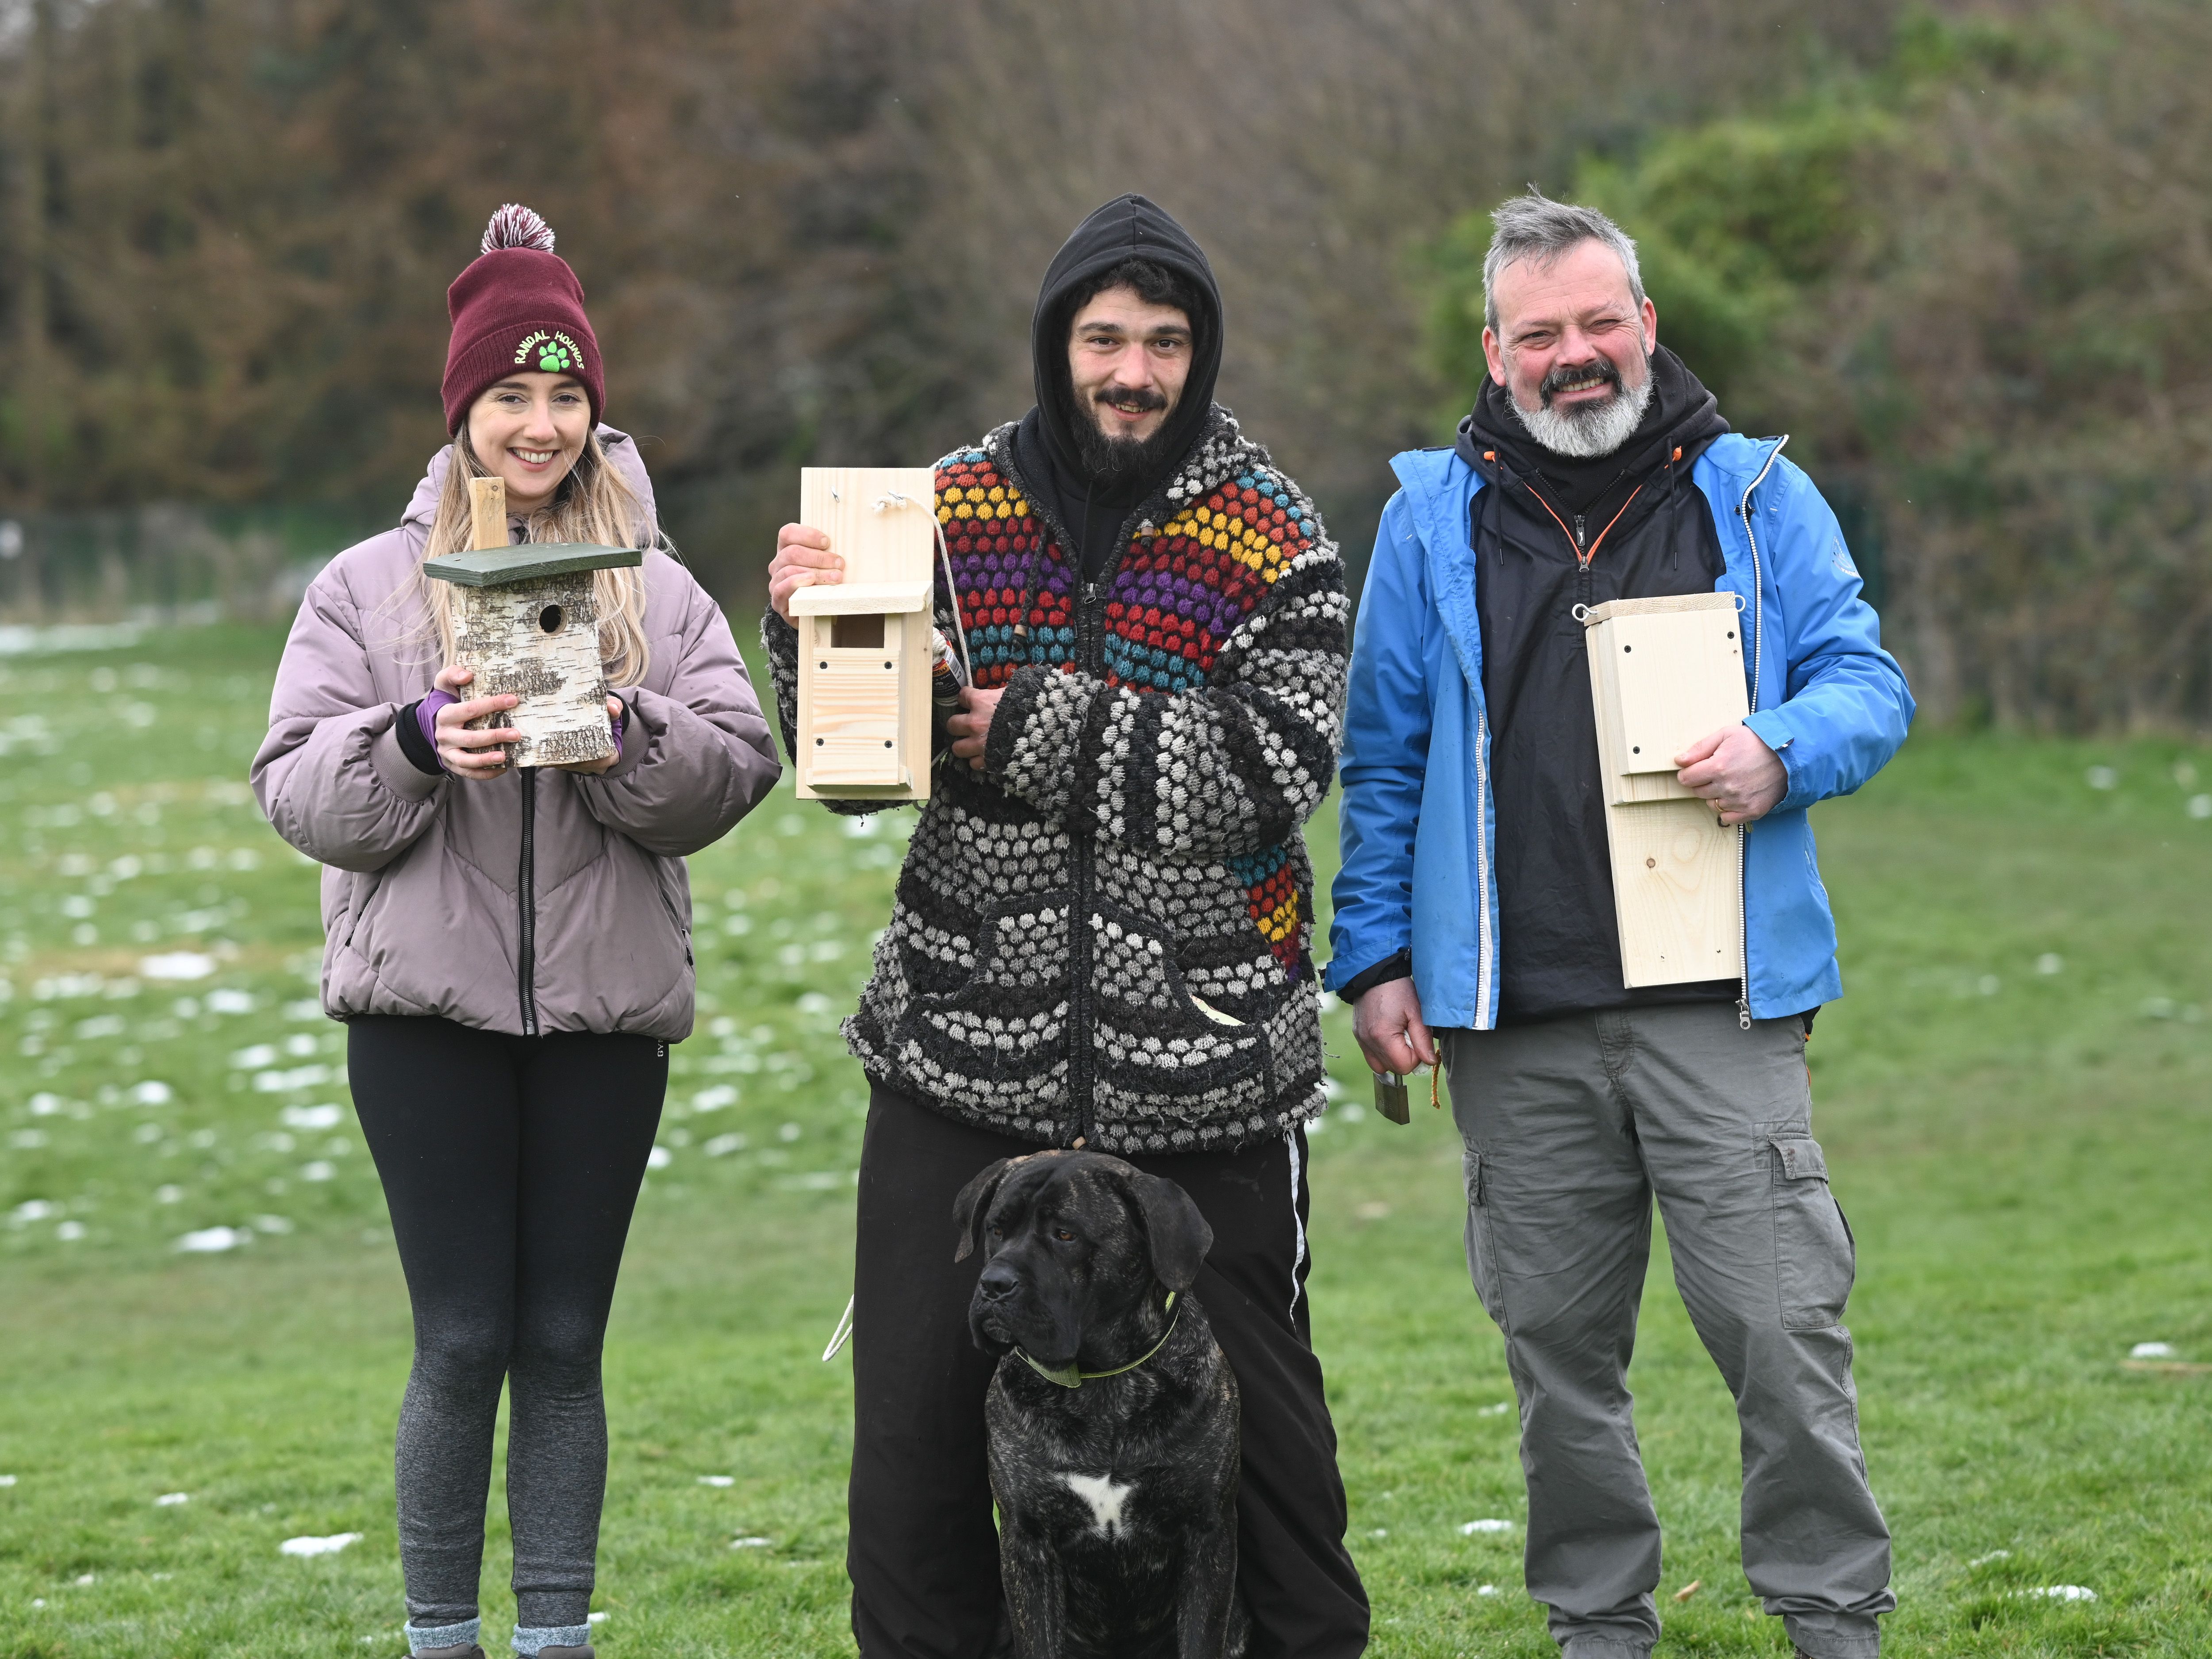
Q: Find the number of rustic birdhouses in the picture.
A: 1